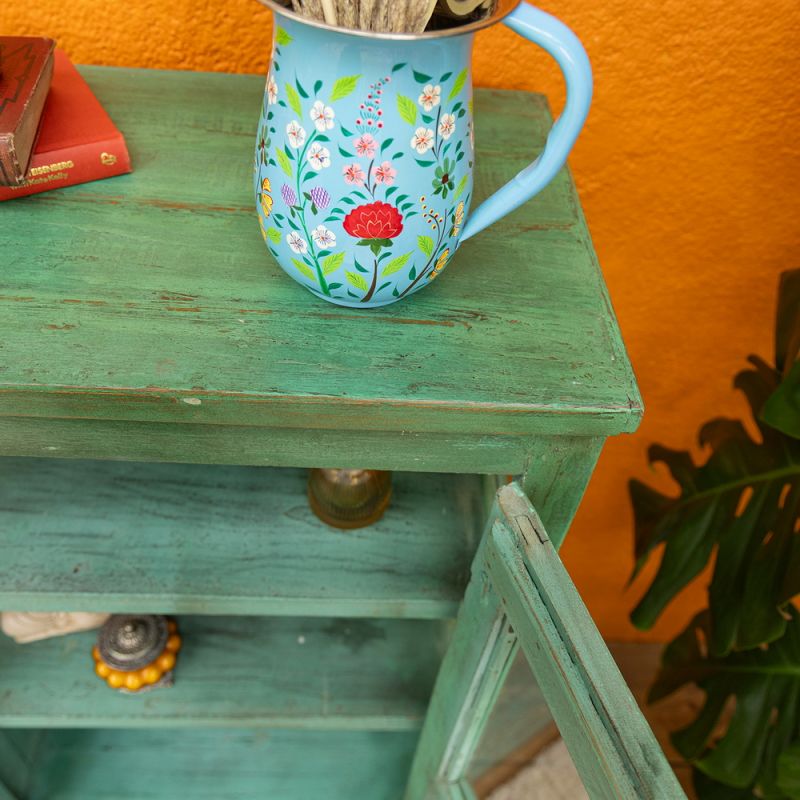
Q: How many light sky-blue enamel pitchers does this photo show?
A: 1